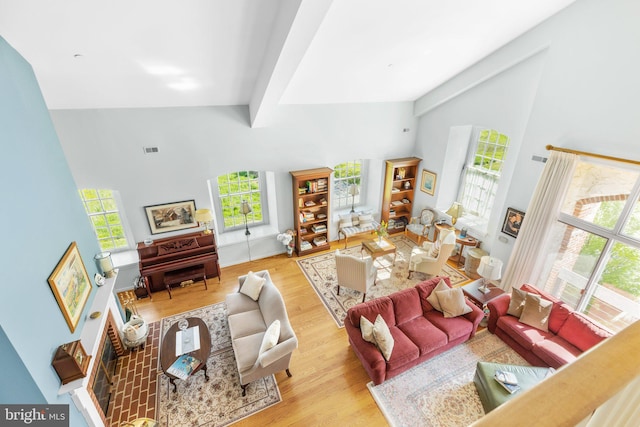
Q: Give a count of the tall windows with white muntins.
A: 4